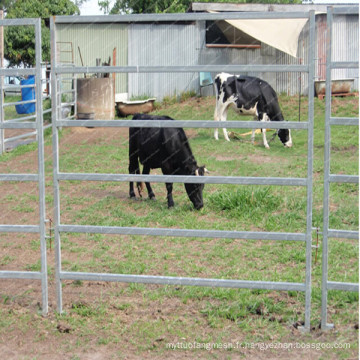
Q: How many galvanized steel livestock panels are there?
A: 3